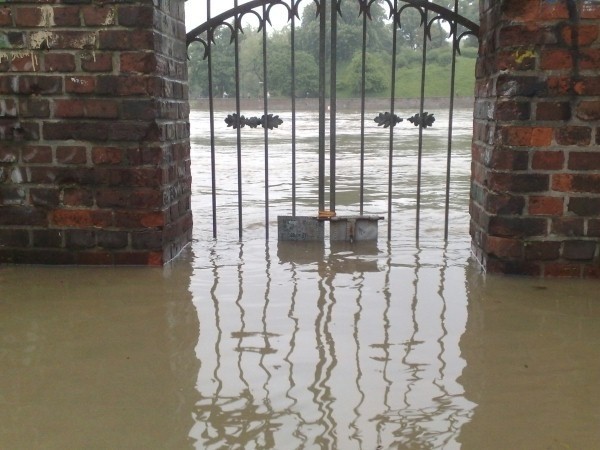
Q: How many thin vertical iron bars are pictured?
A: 8